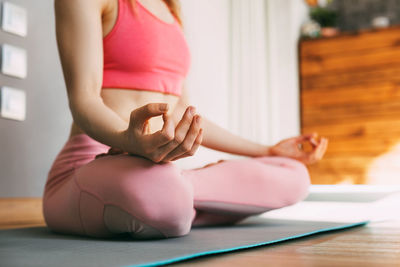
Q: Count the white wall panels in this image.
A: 3